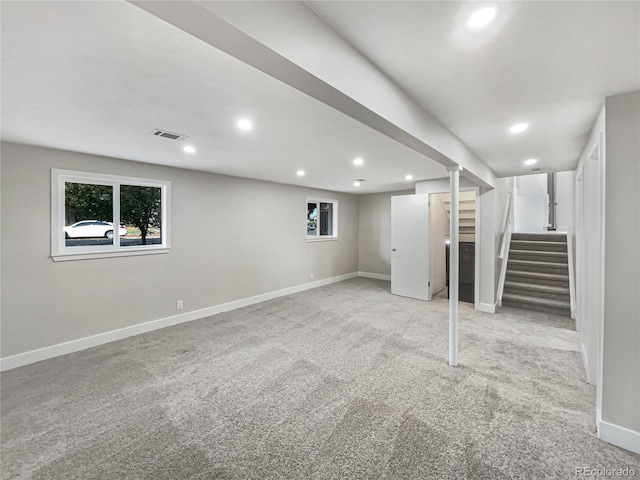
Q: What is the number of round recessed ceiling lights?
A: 9